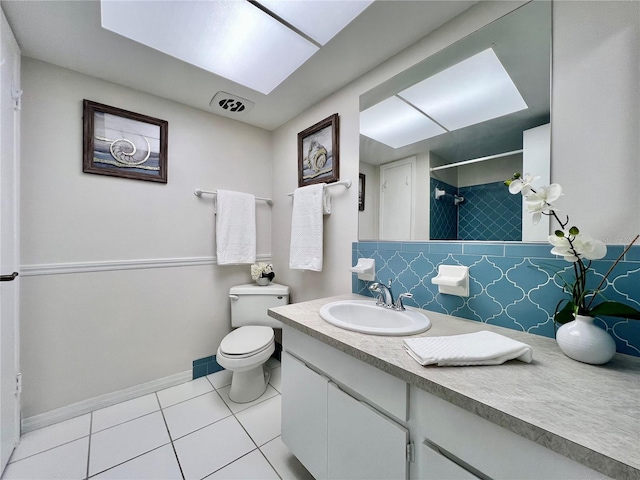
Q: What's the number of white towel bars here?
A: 2